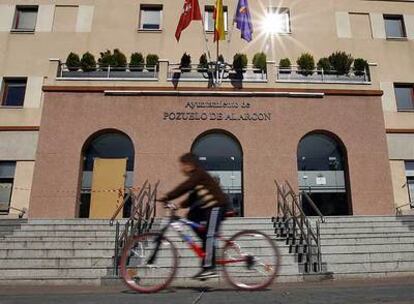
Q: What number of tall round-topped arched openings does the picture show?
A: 3